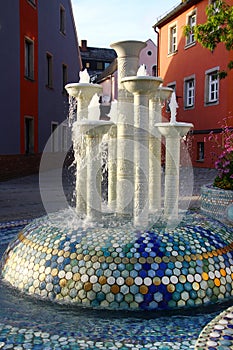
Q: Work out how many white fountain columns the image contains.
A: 7